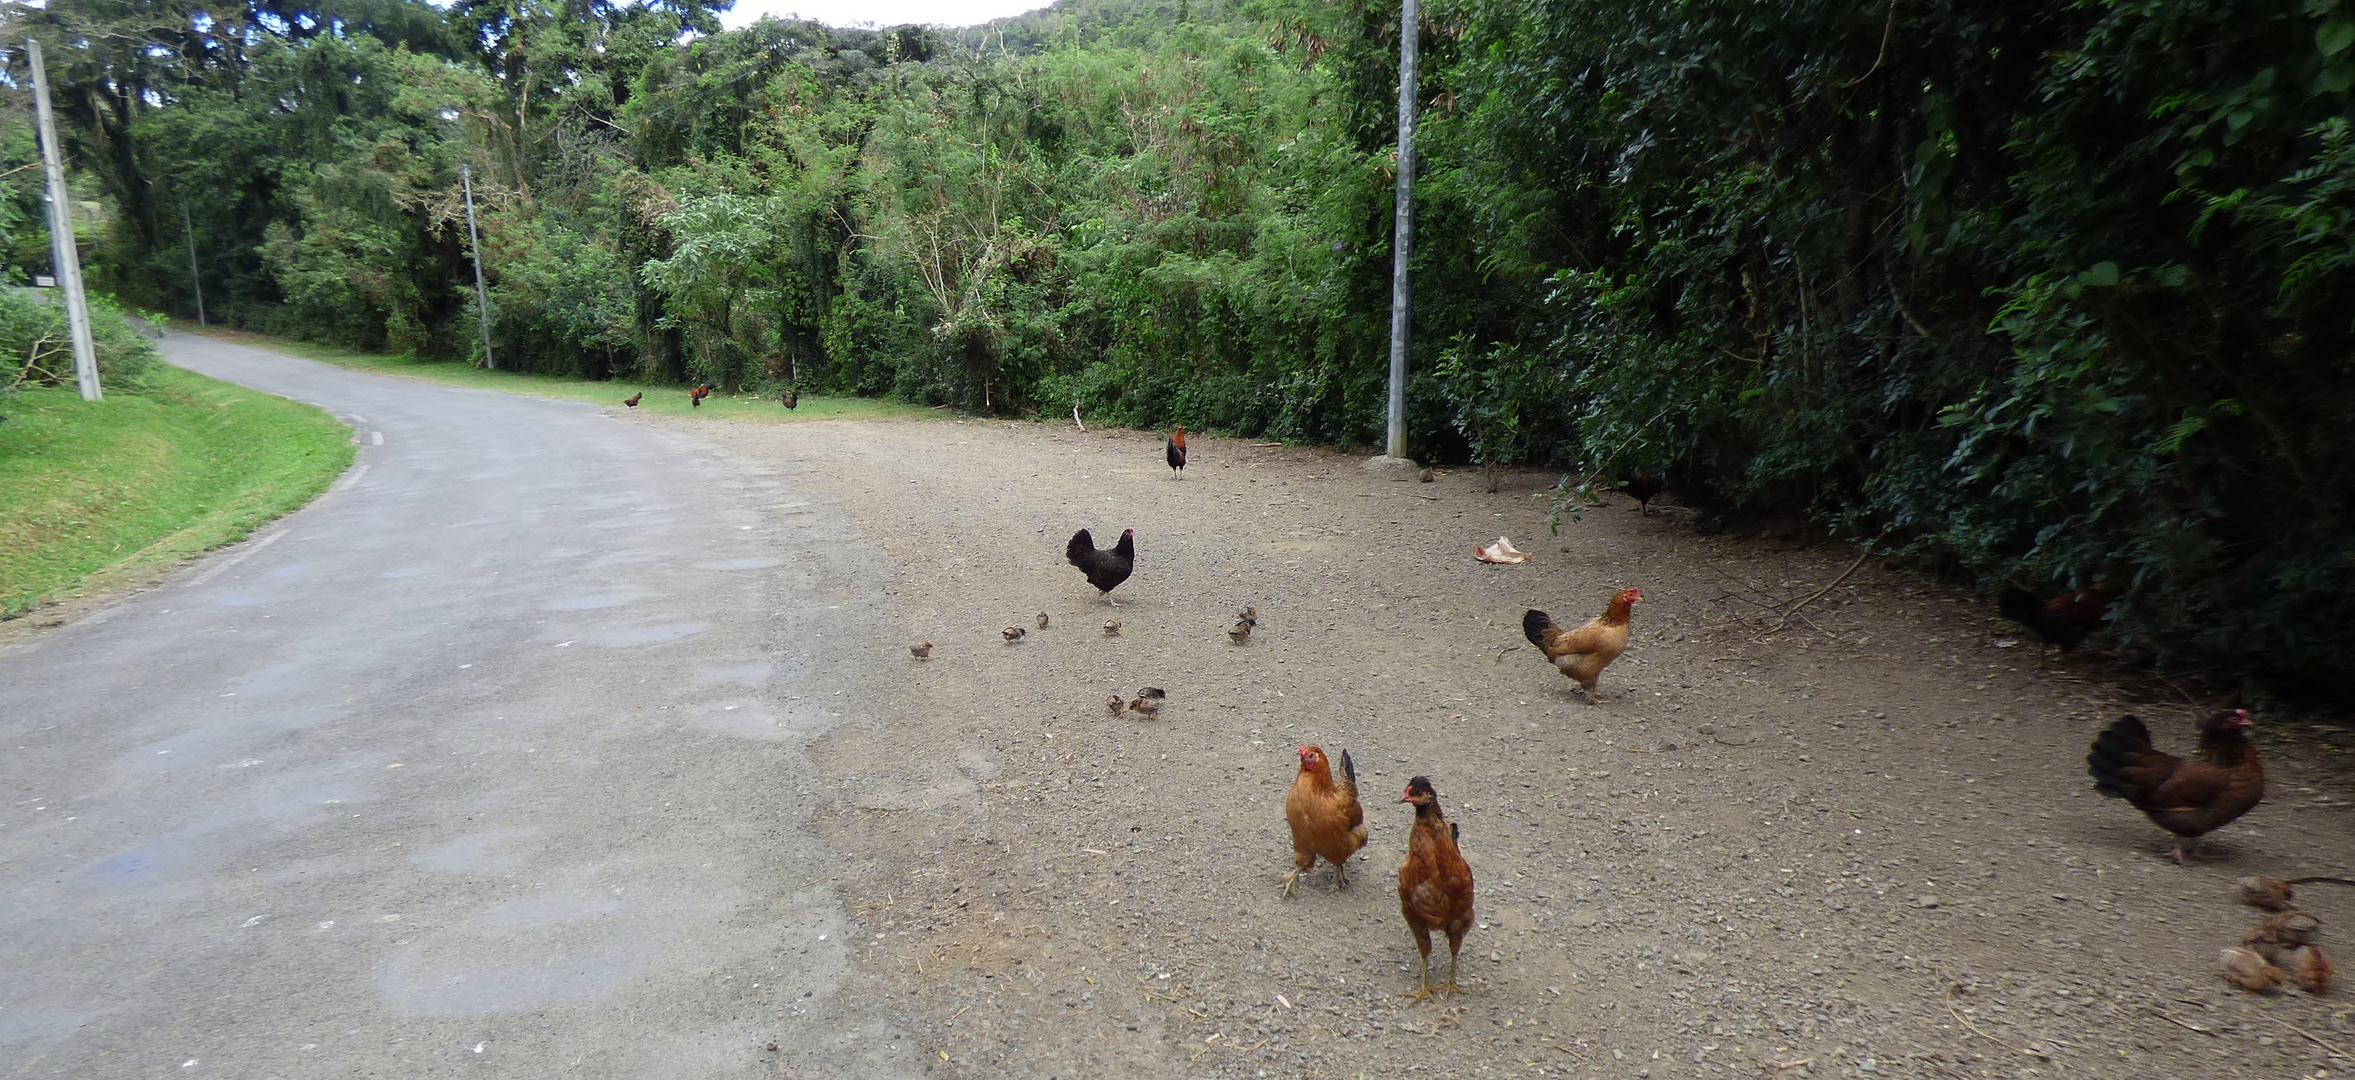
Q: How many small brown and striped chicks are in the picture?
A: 13